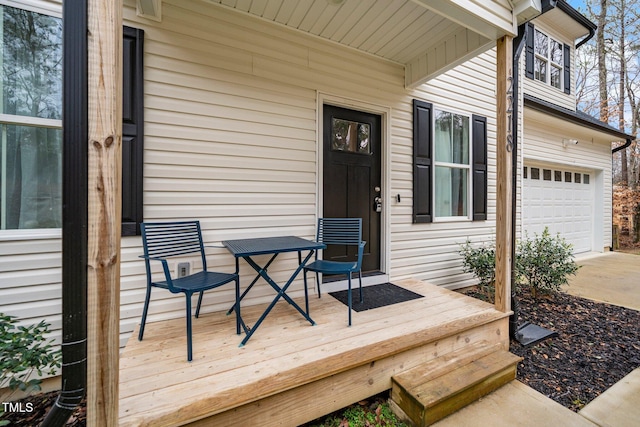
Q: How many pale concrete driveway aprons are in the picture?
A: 1